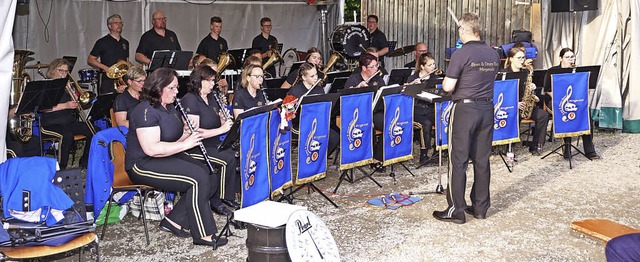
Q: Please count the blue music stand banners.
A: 8